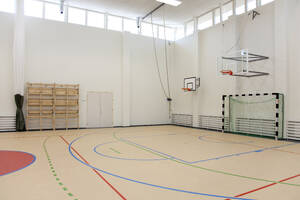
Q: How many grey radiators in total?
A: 5